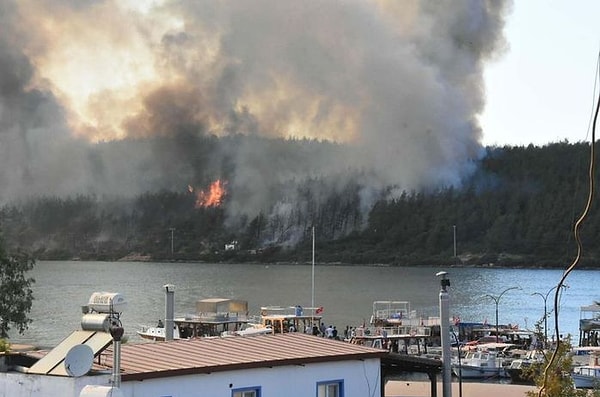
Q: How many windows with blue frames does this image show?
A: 2